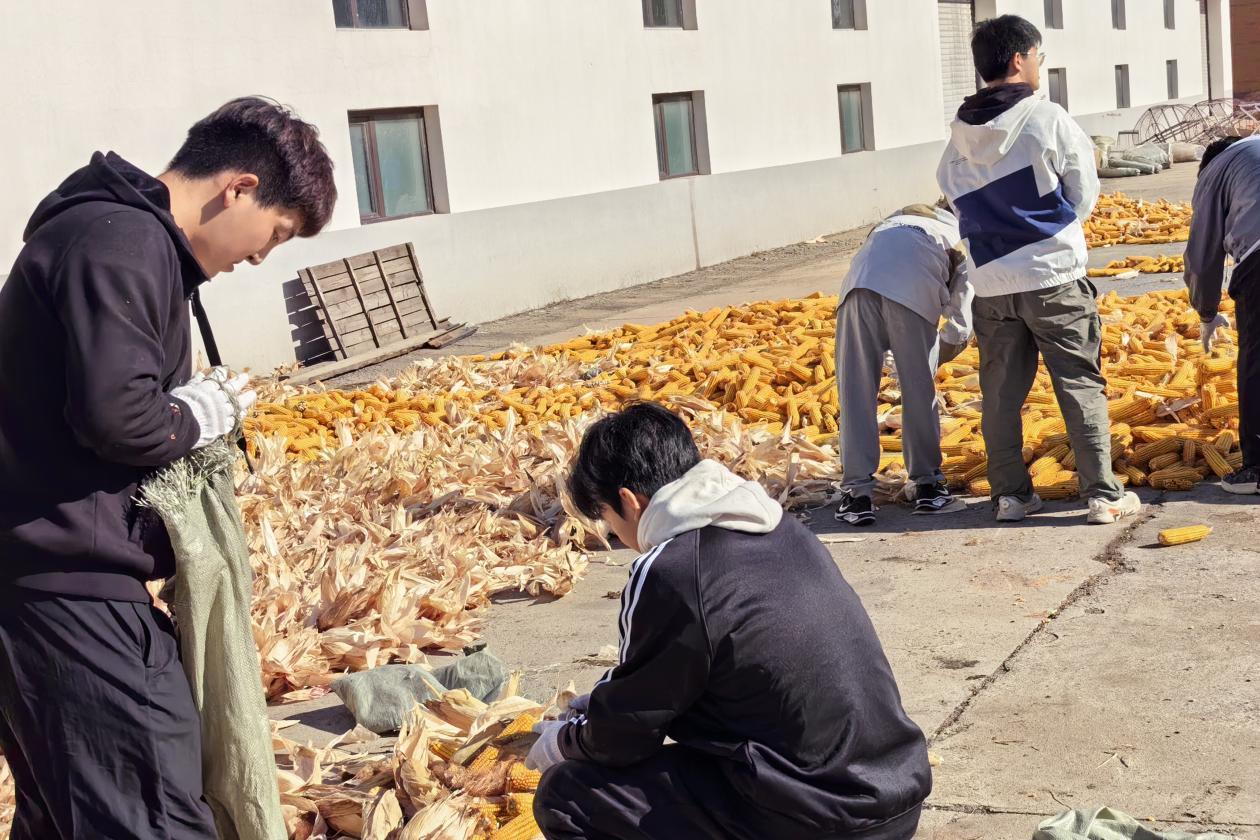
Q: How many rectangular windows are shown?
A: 12